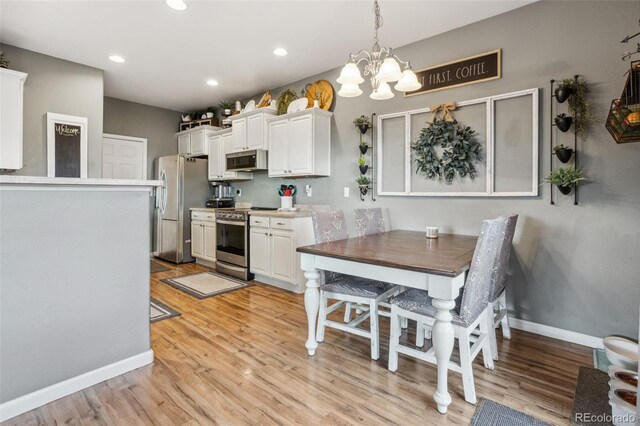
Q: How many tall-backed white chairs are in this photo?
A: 4